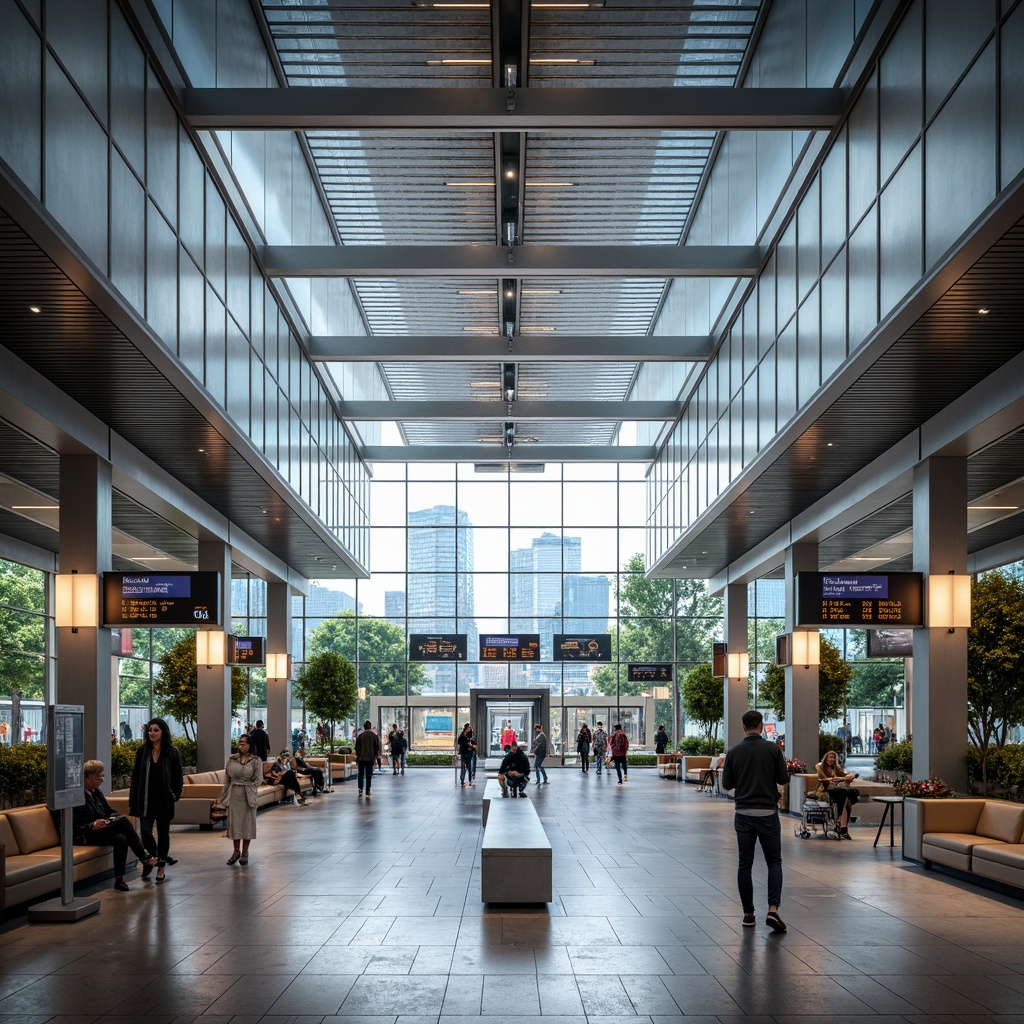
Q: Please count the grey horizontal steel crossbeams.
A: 5